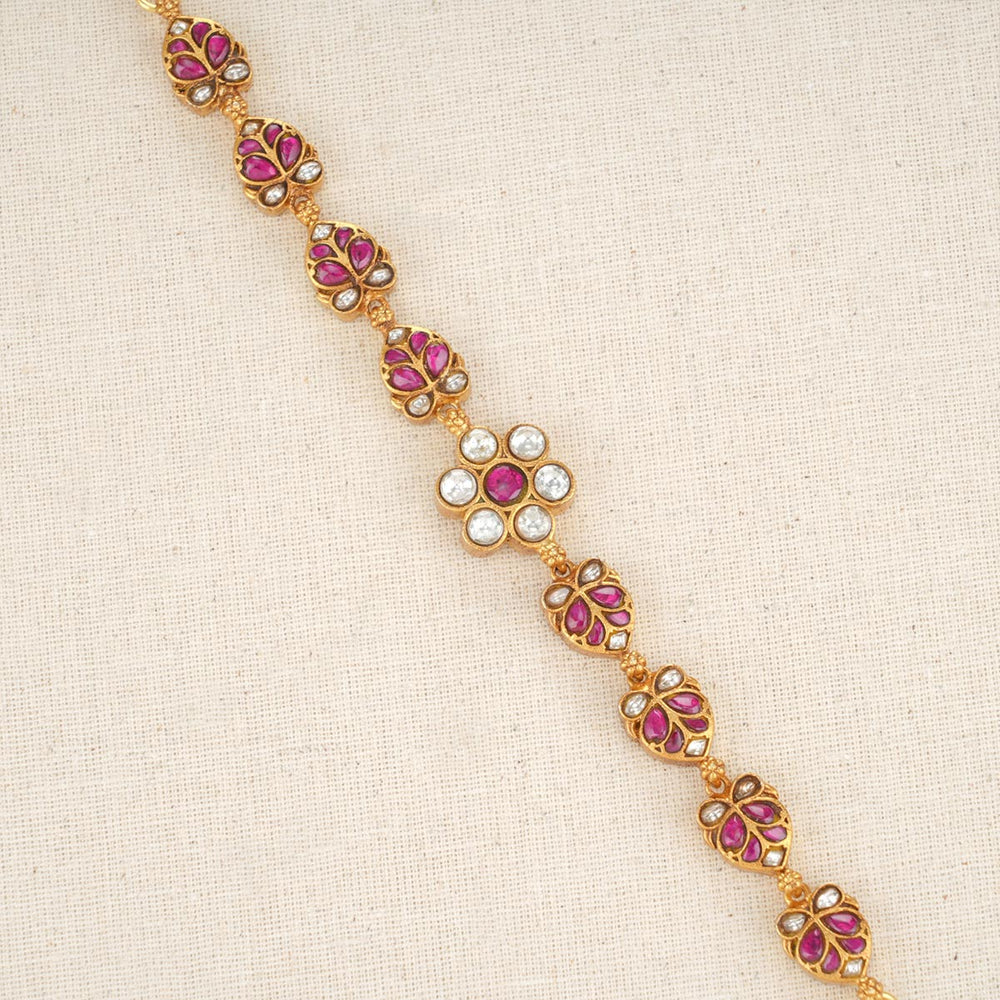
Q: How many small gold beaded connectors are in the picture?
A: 10